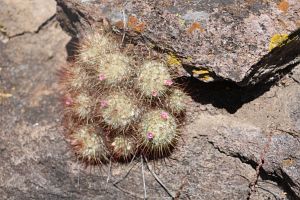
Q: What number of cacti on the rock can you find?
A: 10